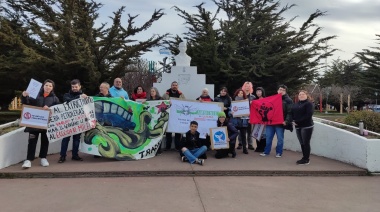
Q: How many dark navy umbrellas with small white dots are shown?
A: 0